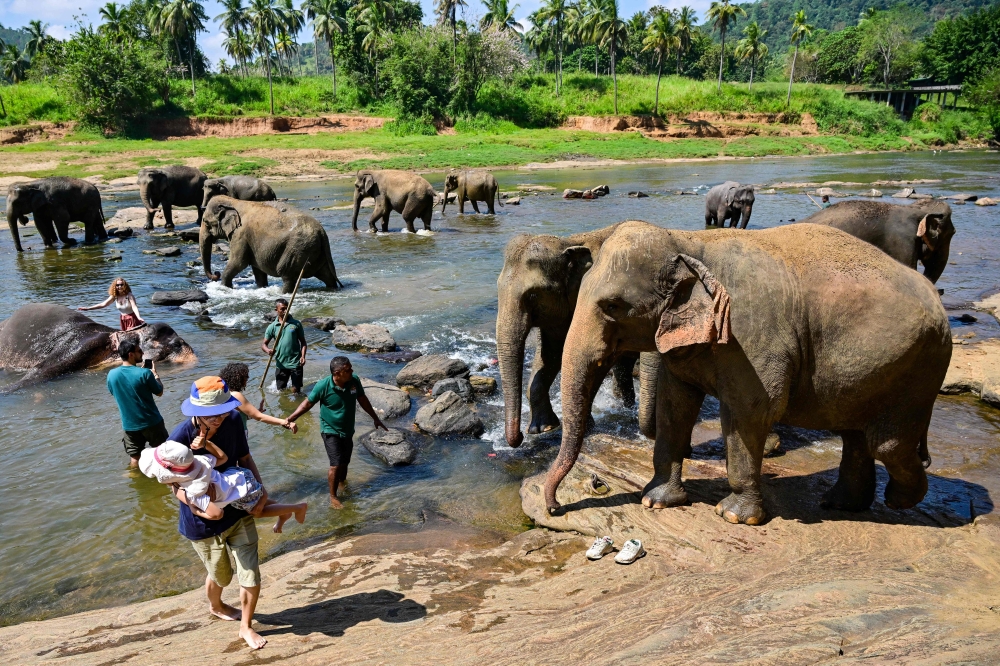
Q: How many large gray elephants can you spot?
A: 11